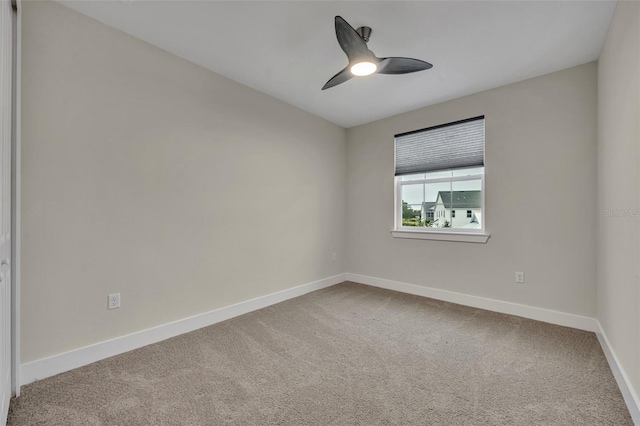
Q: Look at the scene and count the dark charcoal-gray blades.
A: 3